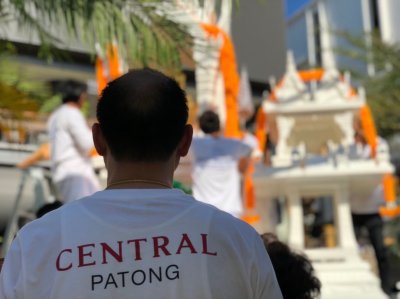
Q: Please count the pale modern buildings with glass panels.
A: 1